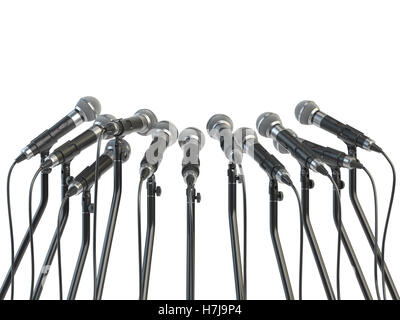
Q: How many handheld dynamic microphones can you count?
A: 11